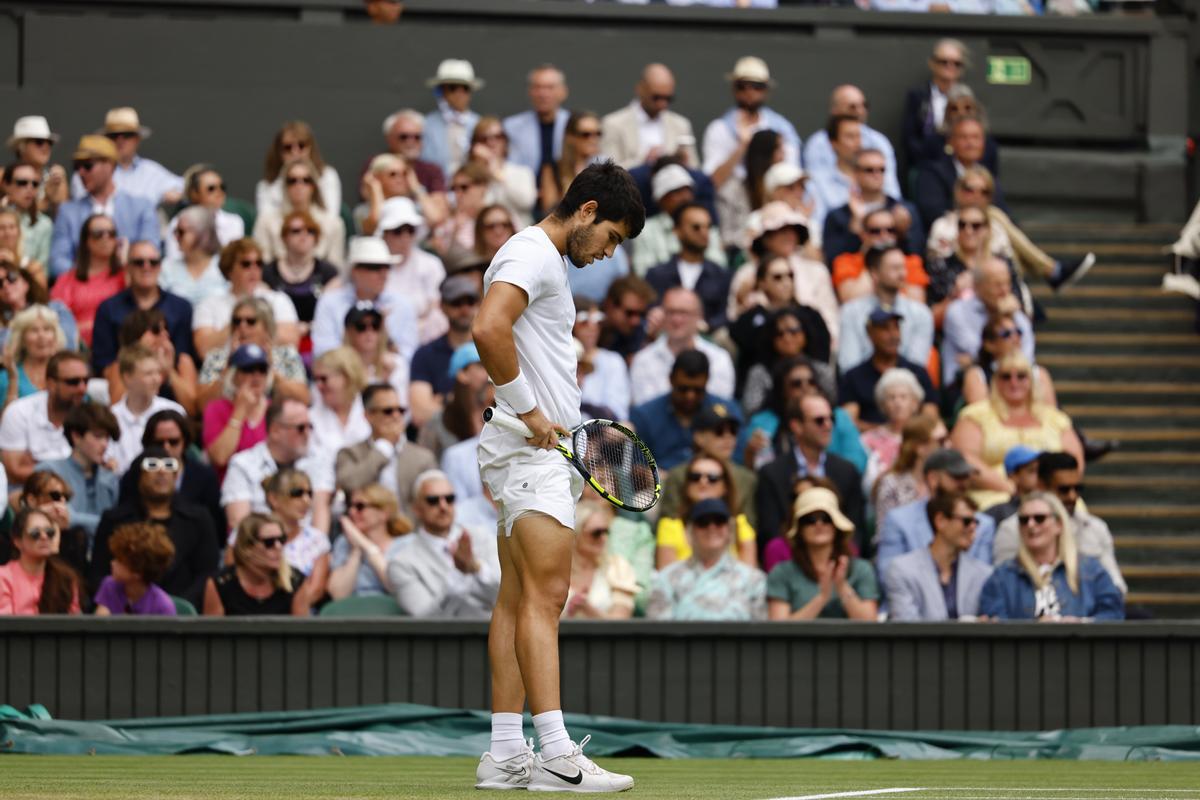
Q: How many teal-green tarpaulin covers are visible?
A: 1